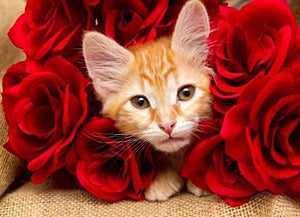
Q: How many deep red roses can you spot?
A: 7